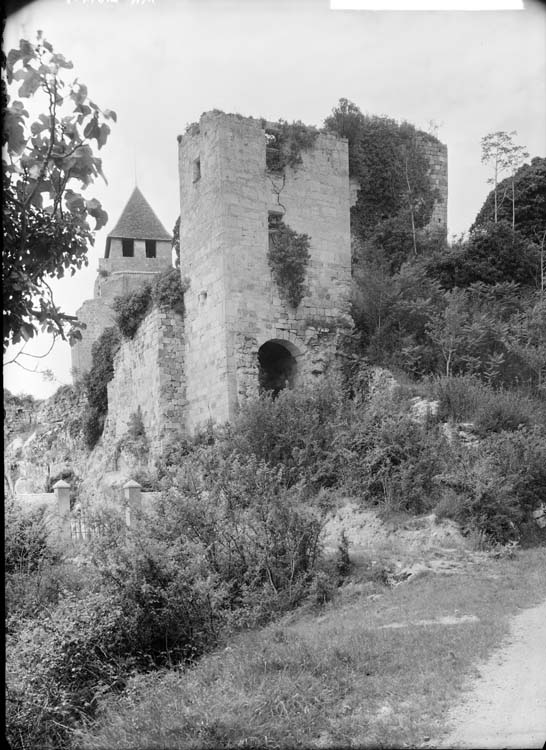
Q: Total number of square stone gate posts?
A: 2